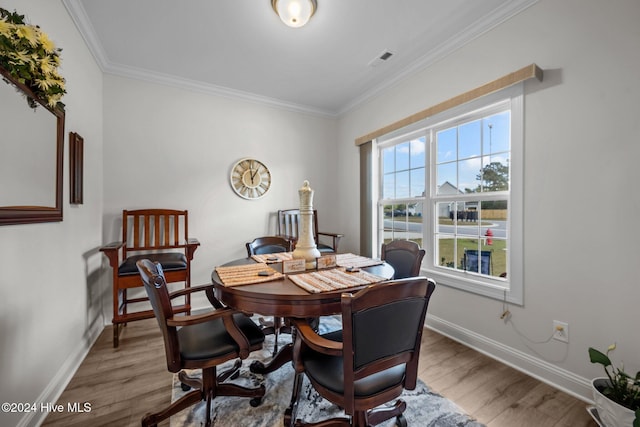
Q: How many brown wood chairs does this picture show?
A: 6